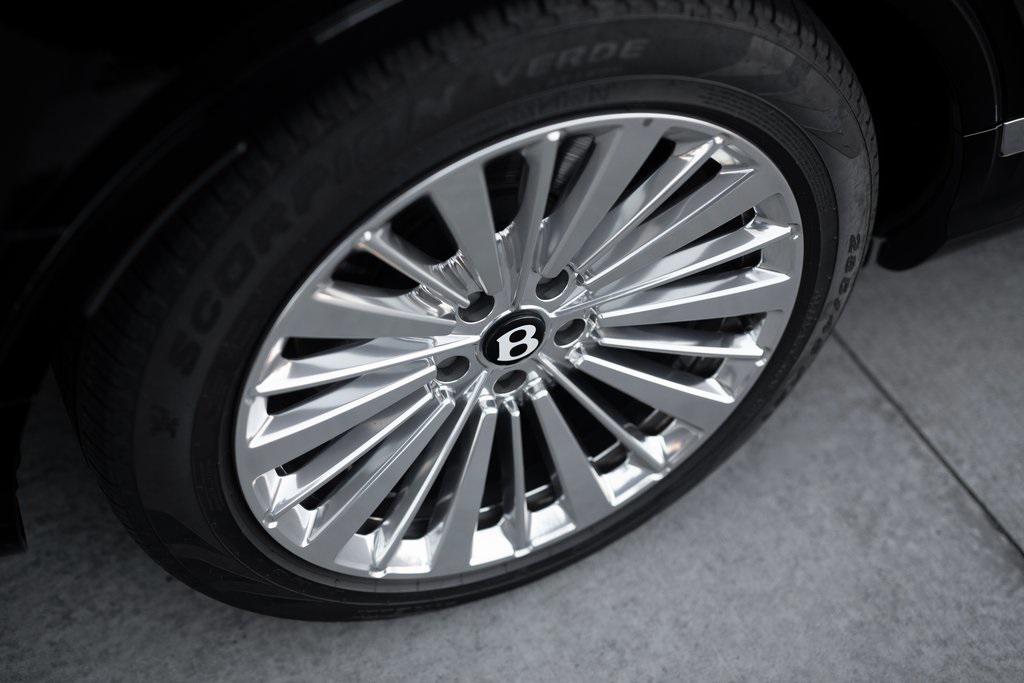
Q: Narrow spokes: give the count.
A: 10